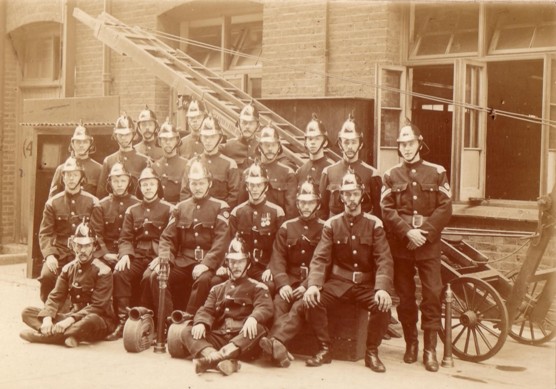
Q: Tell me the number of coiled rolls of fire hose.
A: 2